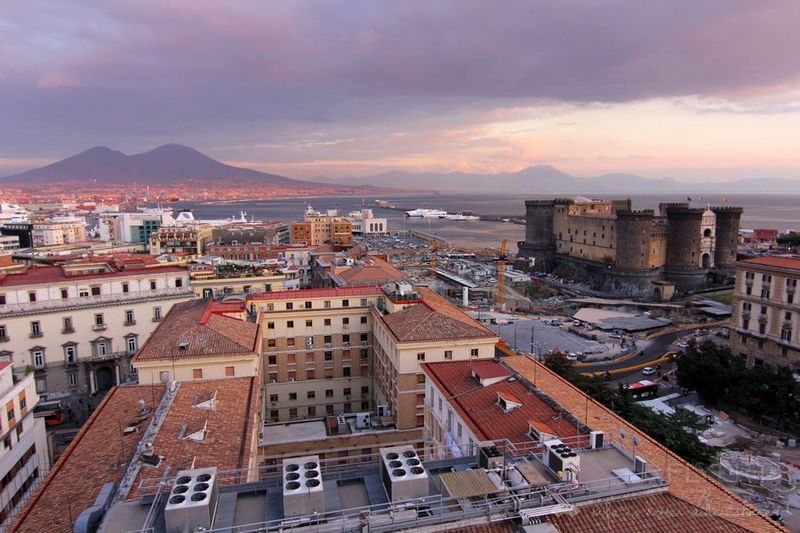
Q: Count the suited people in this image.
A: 0